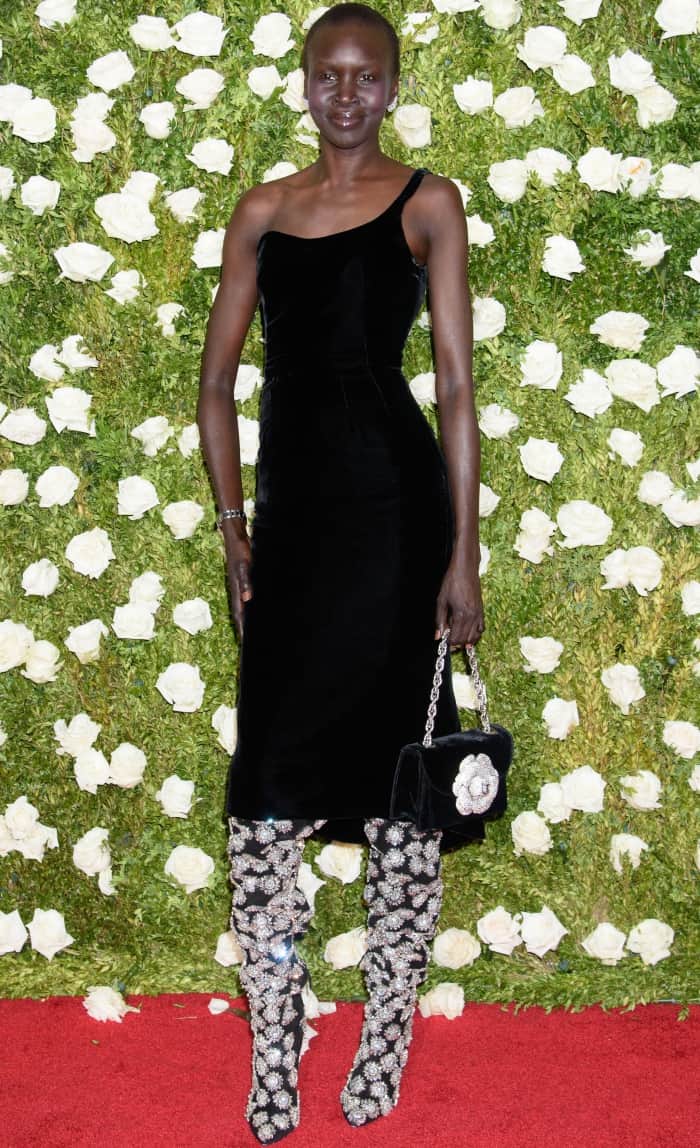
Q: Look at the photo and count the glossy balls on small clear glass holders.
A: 0